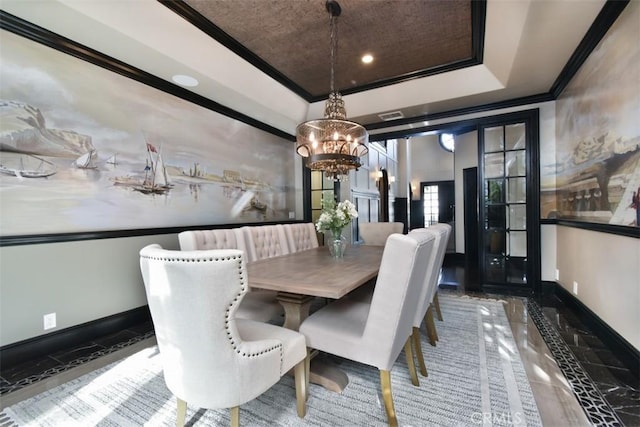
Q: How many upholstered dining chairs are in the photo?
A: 8